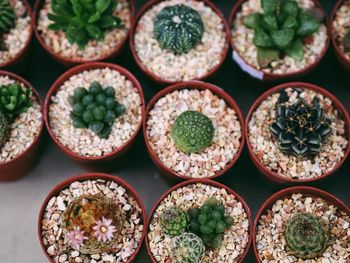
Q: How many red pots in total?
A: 12